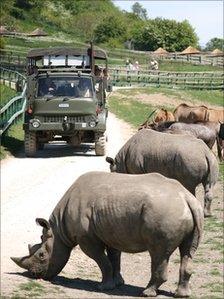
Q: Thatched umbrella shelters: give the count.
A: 5